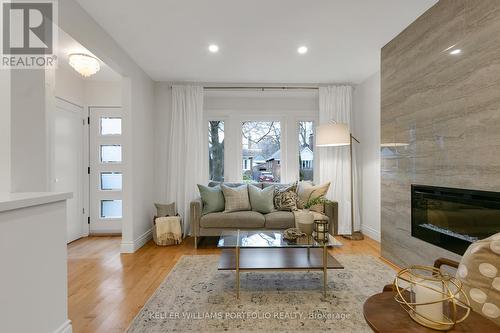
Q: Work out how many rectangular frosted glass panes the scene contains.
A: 4